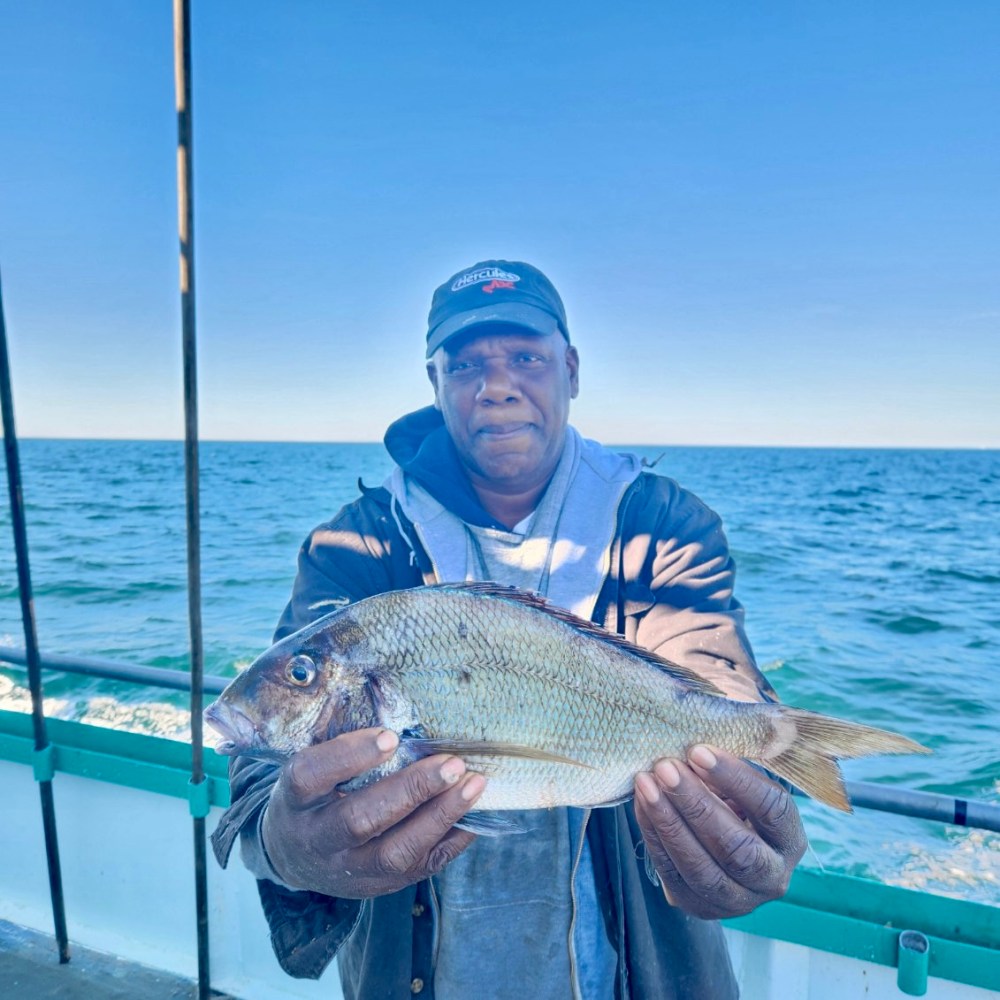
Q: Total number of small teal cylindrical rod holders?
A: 3